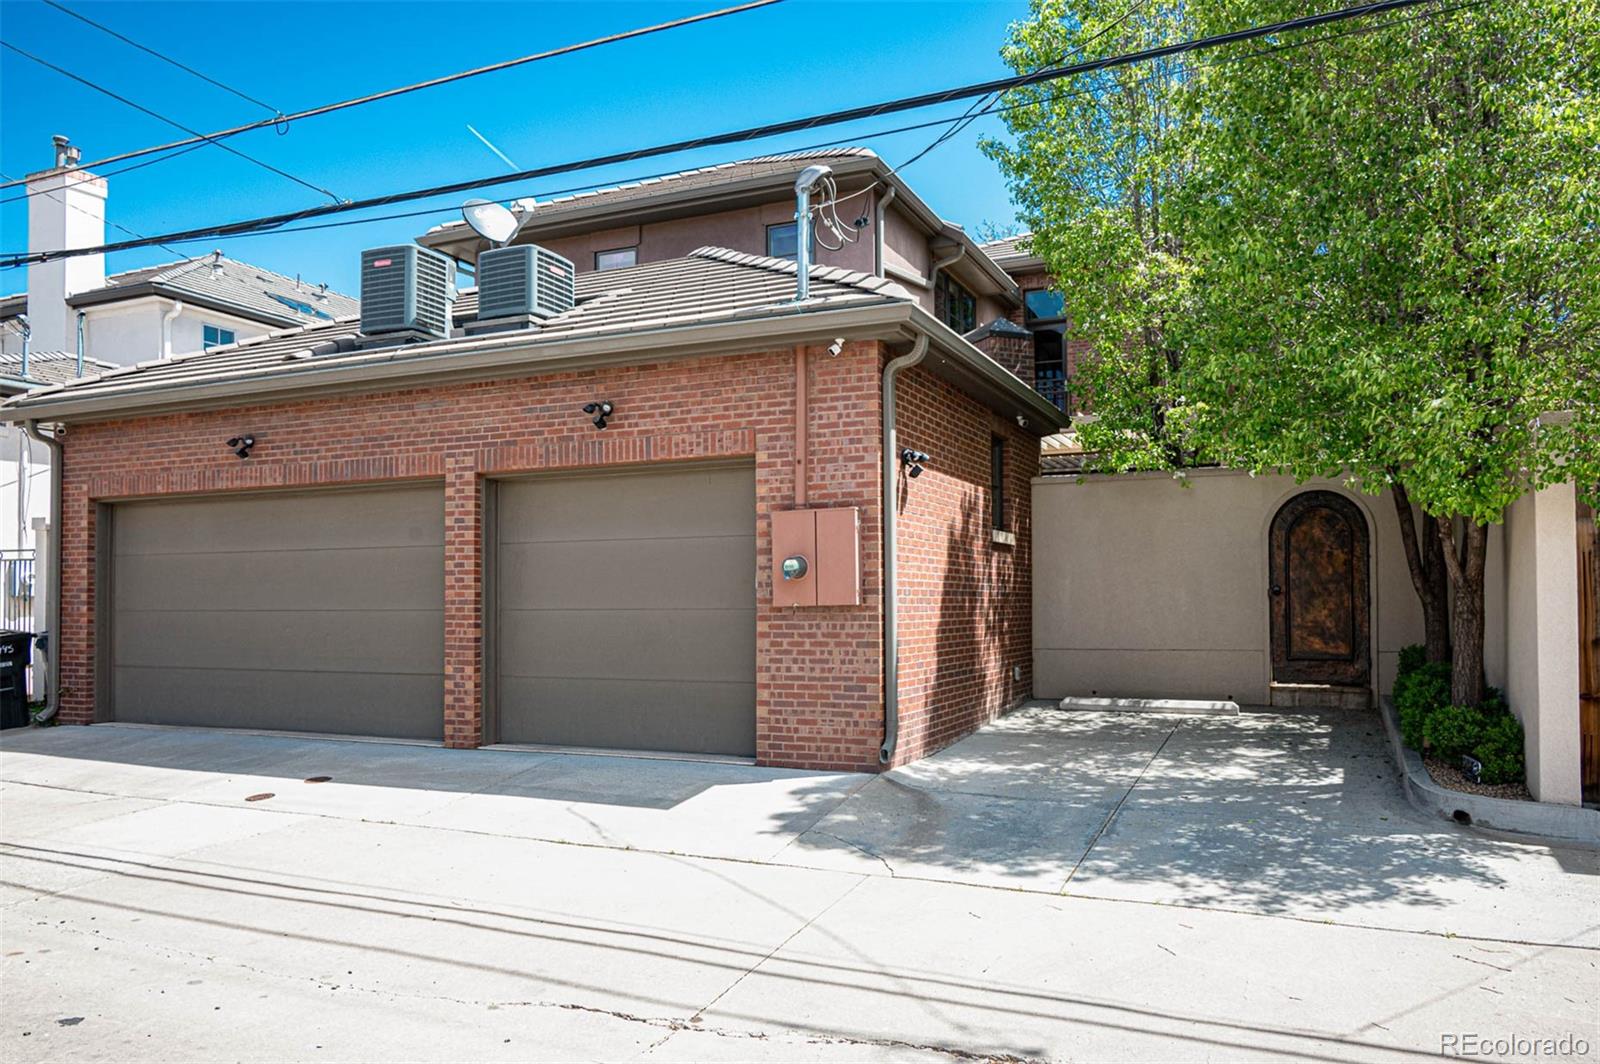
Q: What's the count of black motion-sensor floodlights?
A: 3